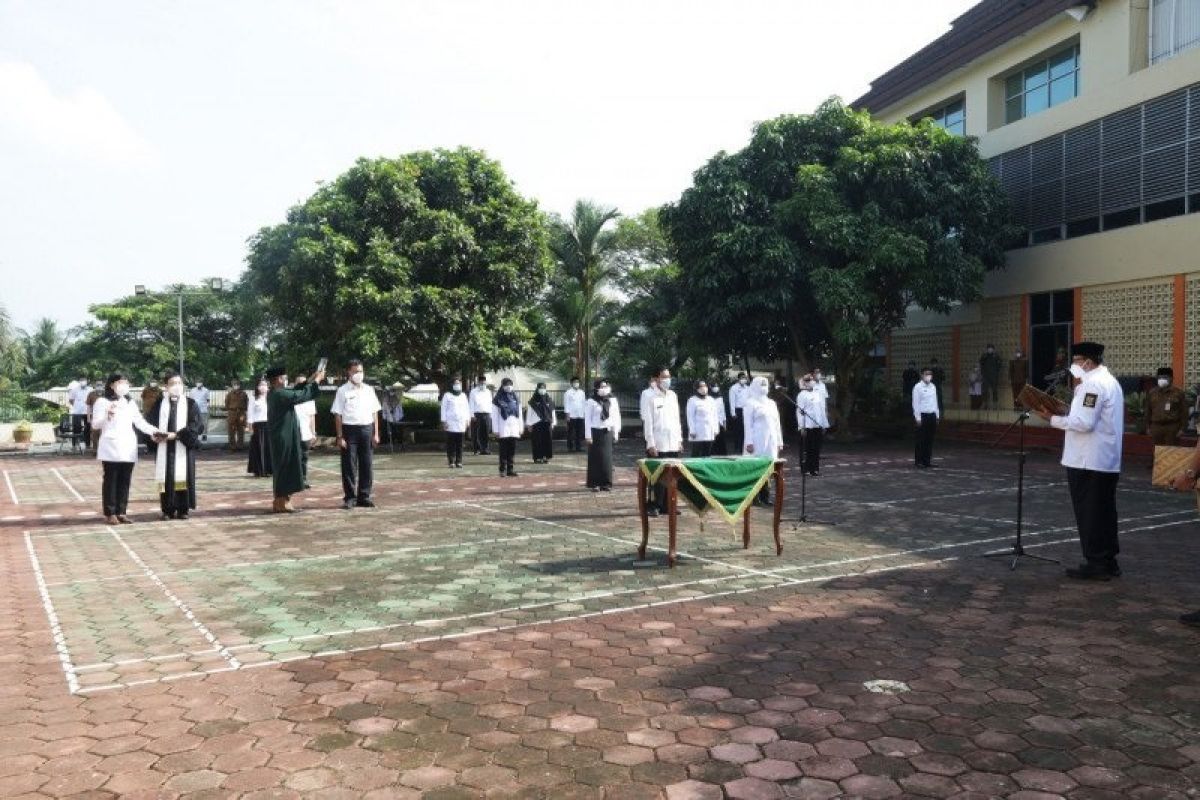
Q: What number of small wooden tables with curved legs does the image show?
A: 1